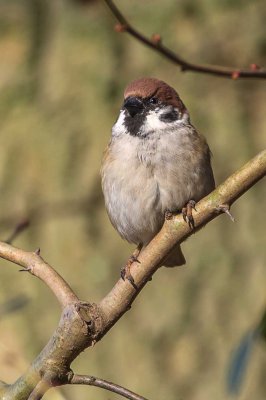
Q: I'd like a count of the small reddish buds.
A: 4